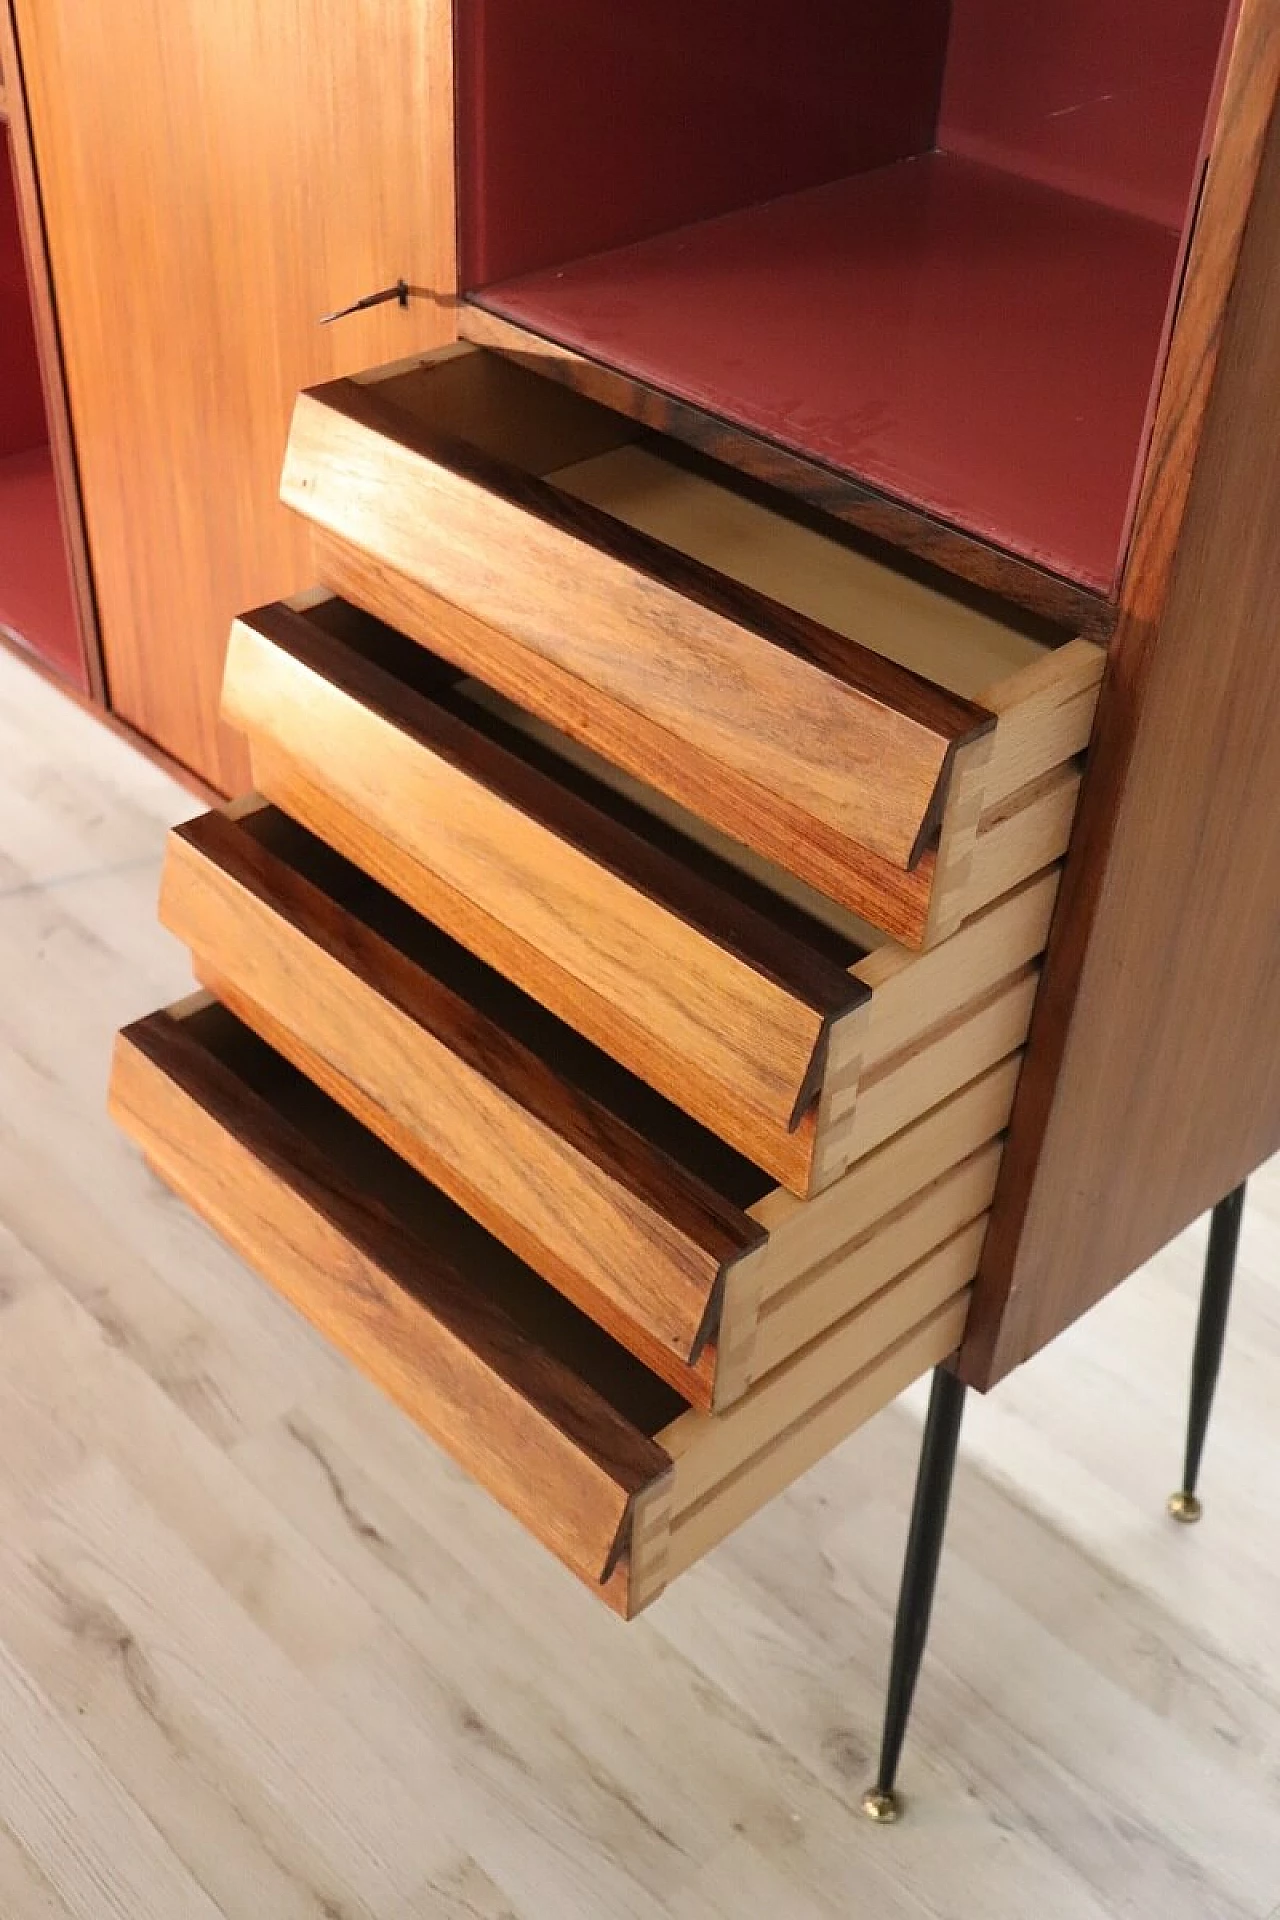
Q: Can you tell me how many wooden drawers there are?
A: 4